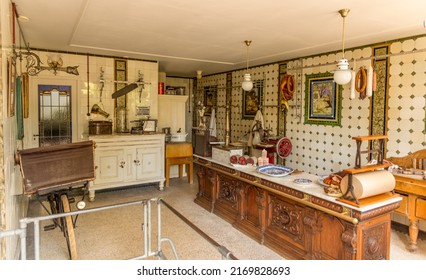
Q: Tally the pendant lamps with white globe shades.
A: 2